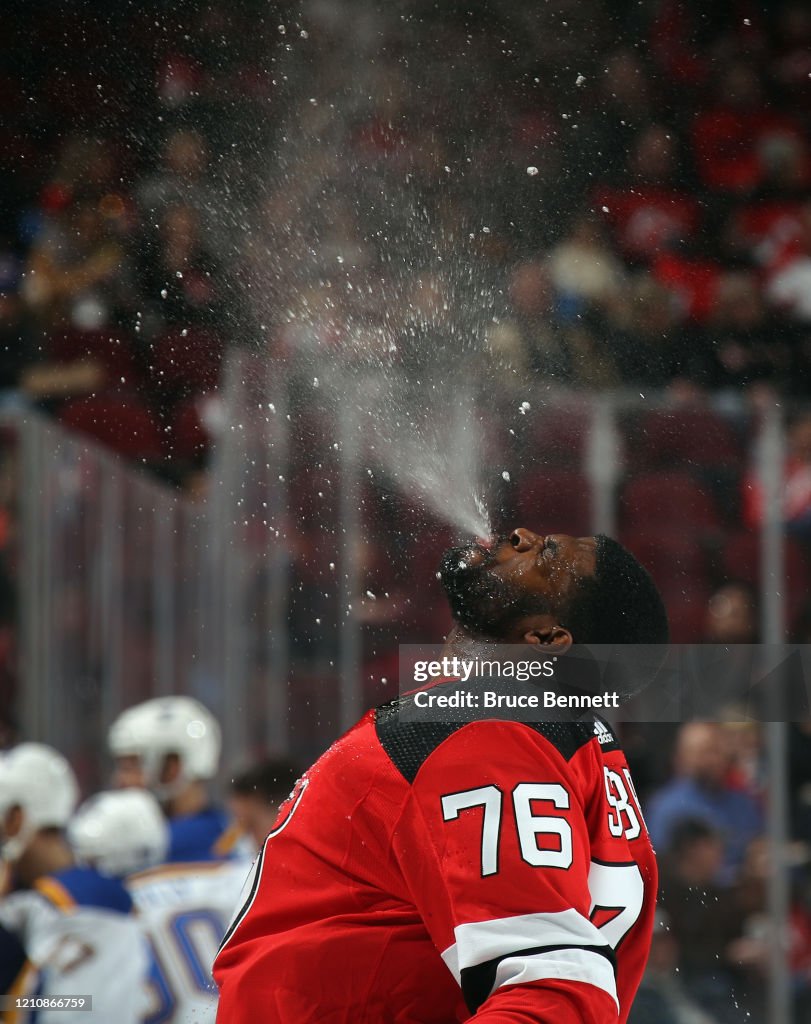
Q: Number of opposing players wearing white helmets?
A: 3